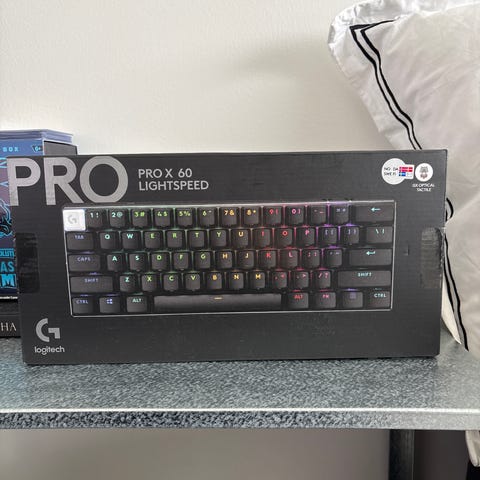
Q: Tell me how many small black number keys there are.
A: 10